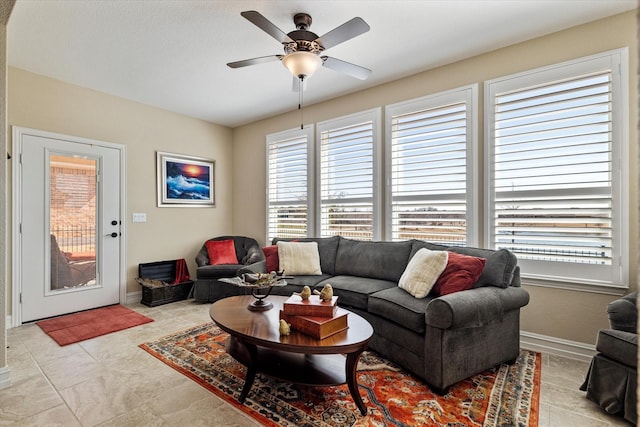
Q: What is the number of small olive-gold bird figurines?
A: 3